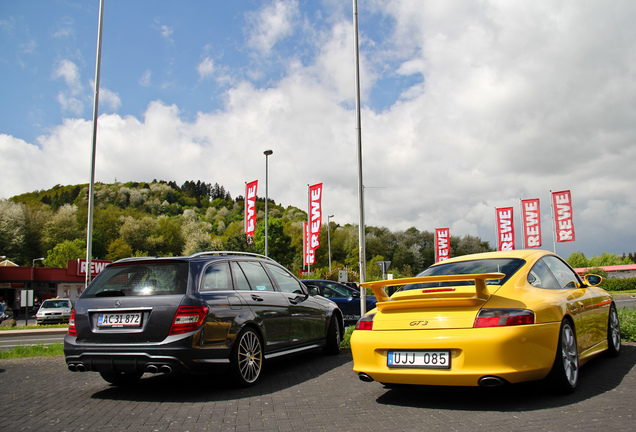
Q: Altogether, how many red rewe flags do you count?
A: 7